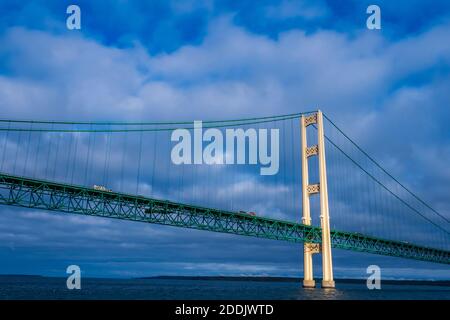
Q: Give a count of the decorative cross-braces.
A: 4